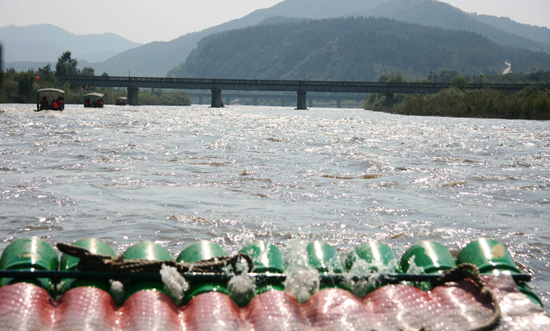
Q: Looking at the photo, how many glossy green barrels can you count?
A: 9